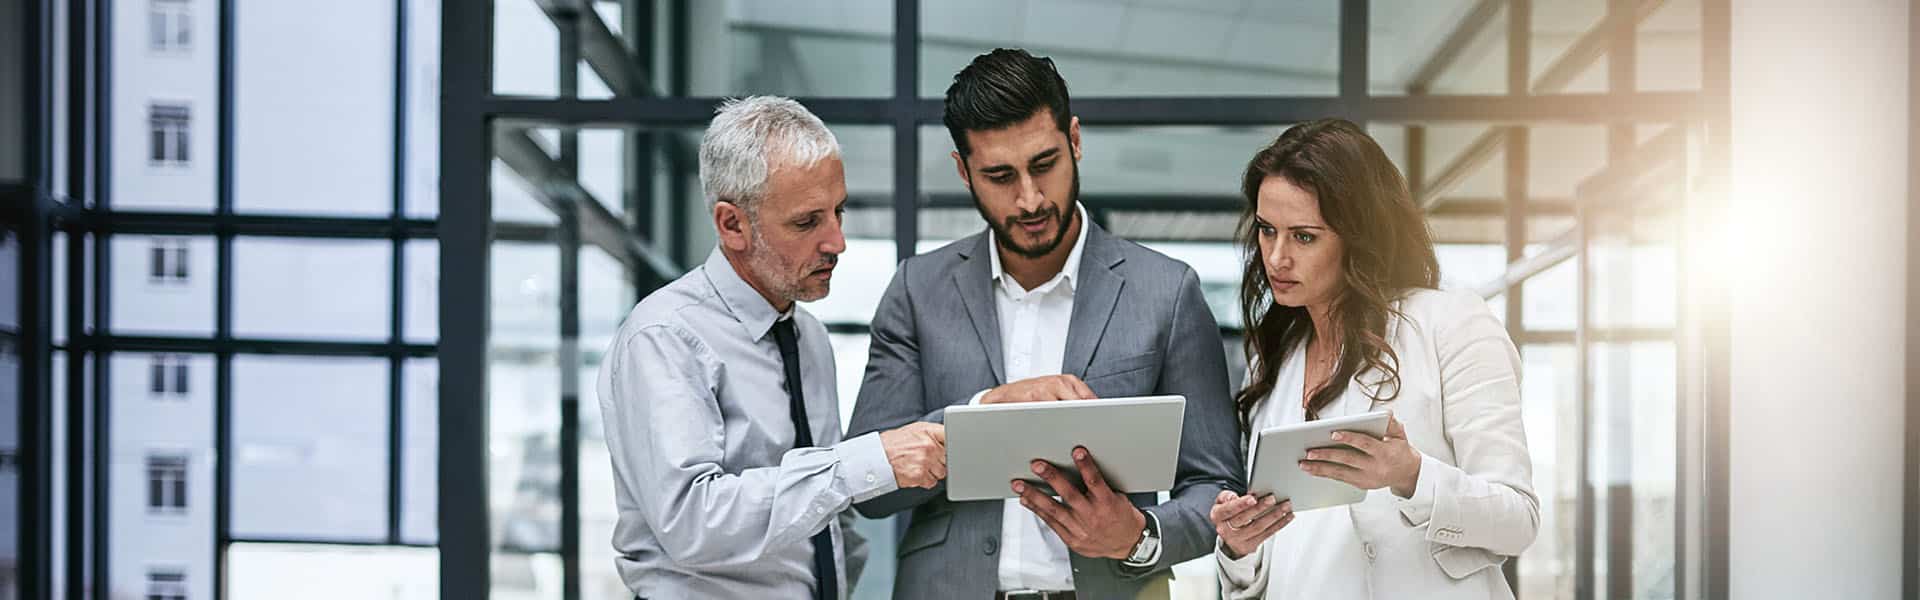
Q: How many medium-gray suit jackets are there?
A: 1